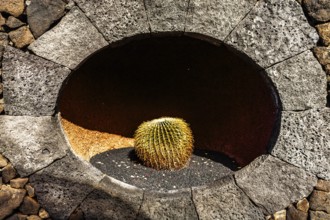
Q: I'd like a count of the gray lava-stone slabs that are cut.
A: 14